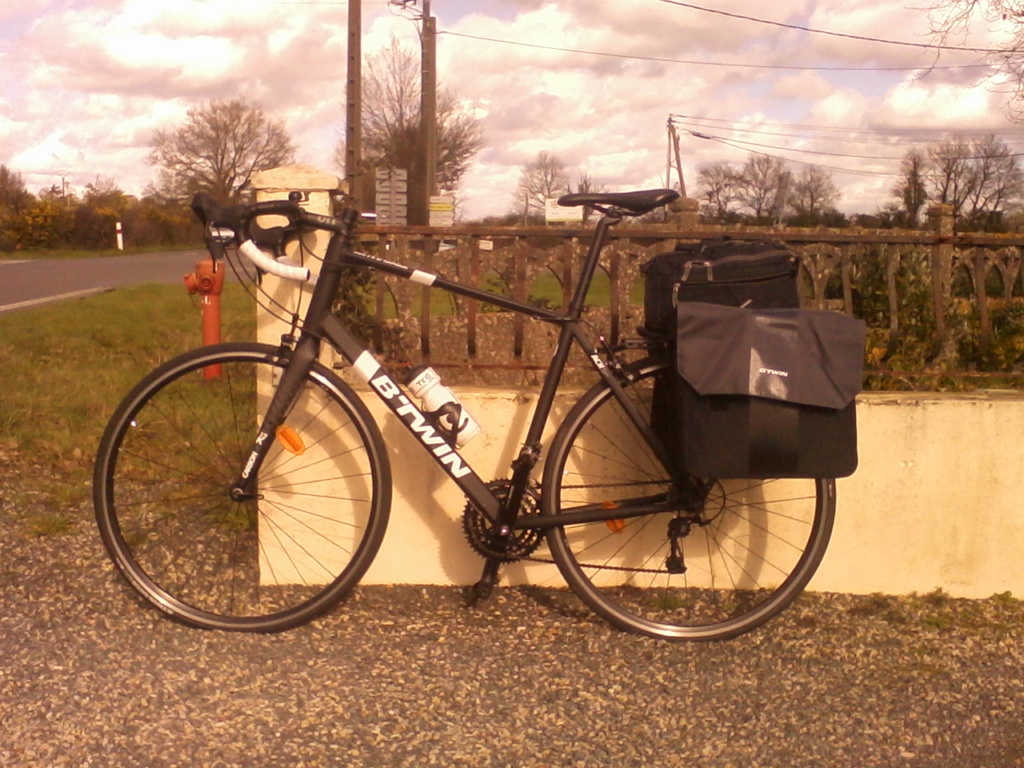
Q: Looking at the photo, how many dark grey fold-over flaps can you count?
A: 1